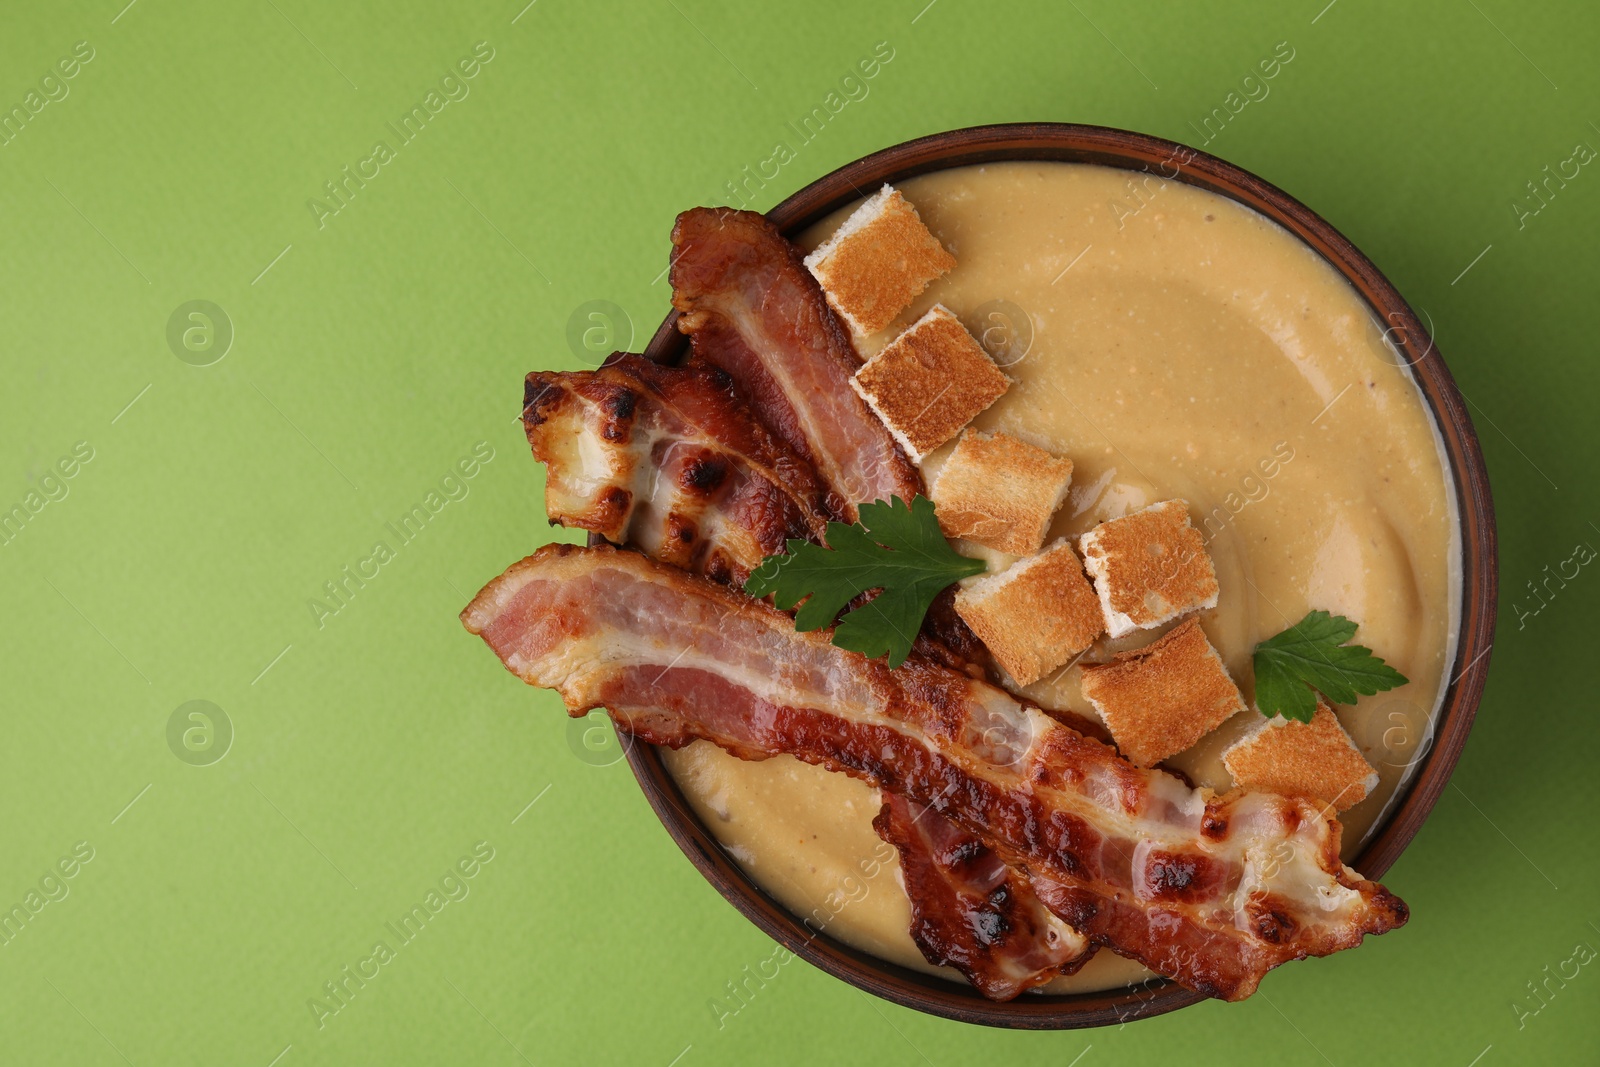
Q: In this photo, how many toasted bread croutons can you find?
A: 7